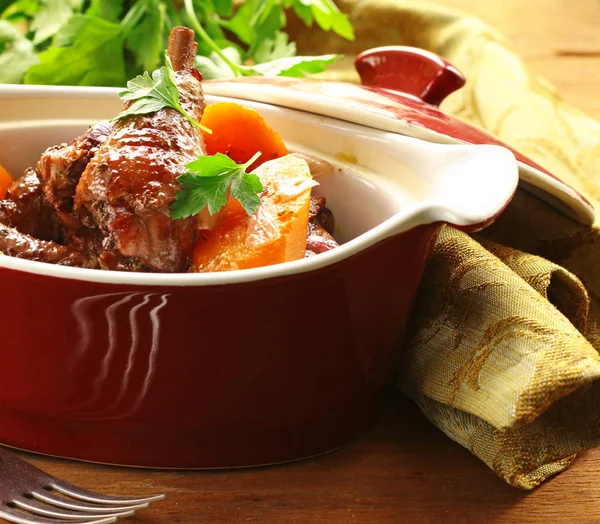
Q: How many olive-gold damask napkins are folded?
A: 1